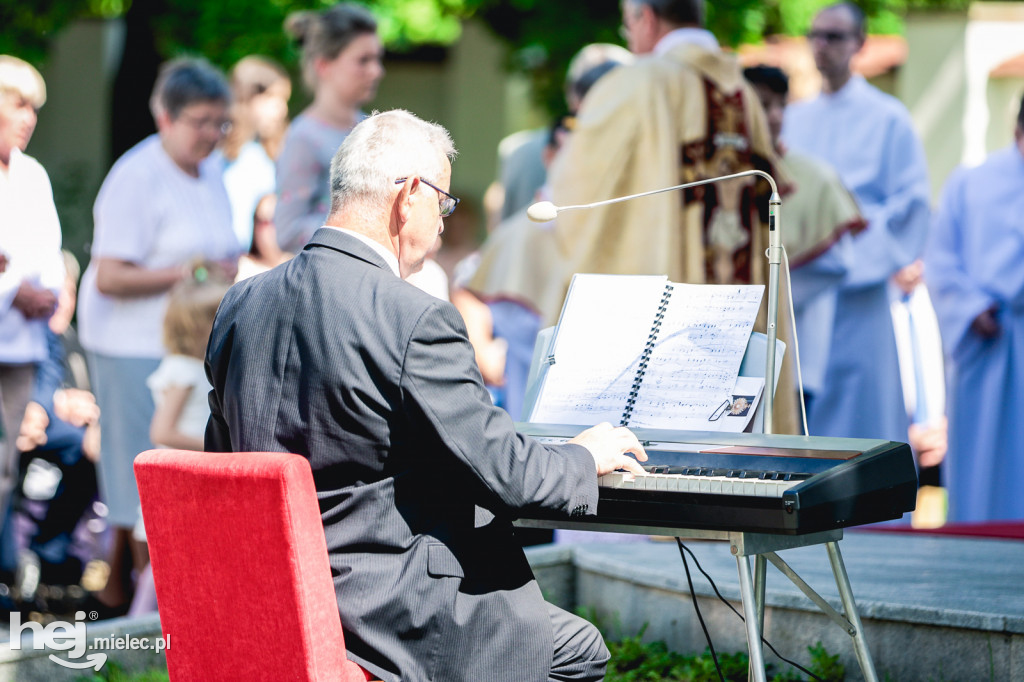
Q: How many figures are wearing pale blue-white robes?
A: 2